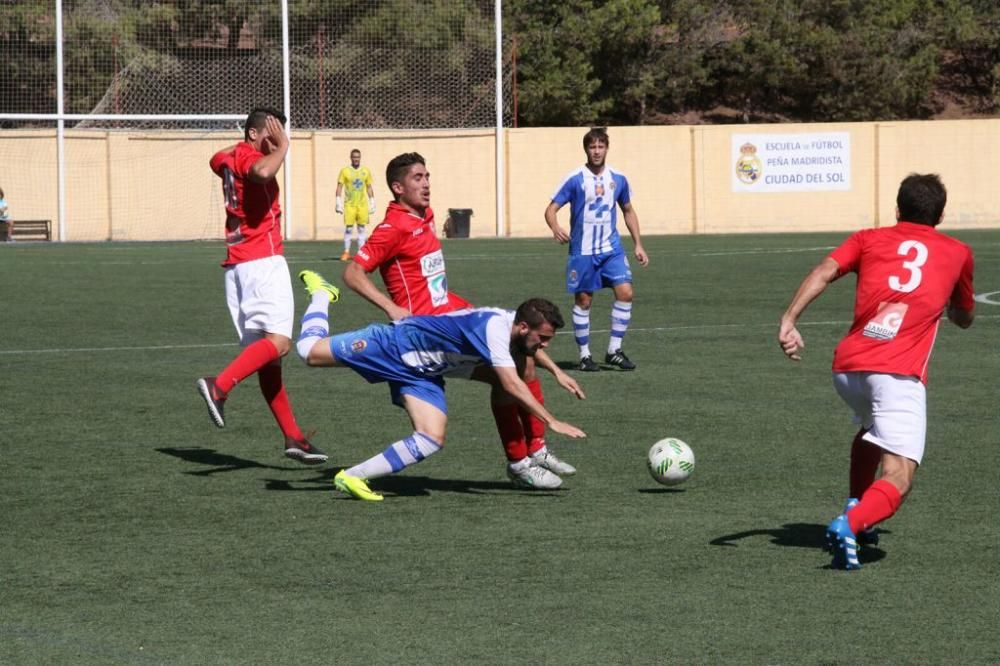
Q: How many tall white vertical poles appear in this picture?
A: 3